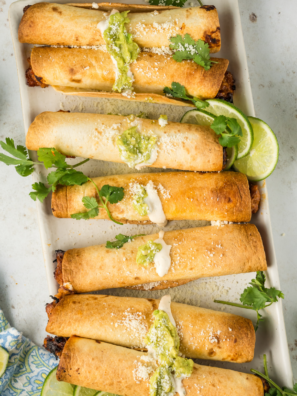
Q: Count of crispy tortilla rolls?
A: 7